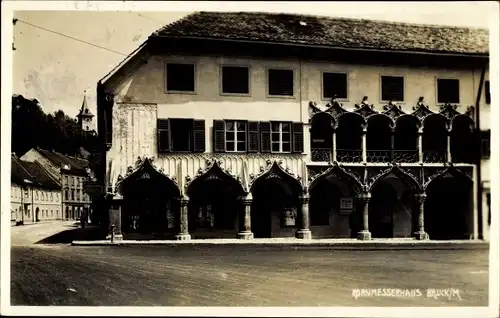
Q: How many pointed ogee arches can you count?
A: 6